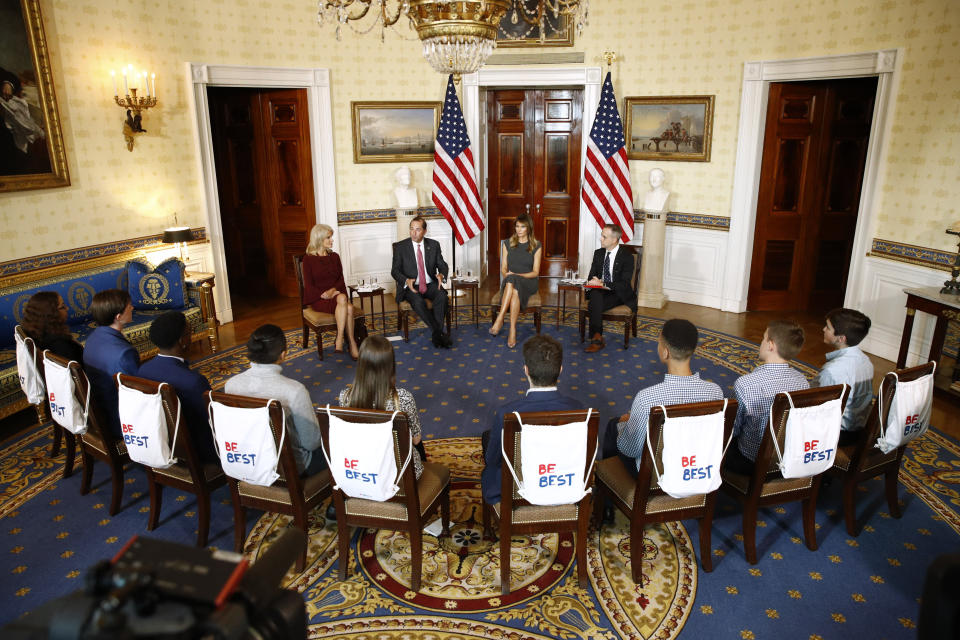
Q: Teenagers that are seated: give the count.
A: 9